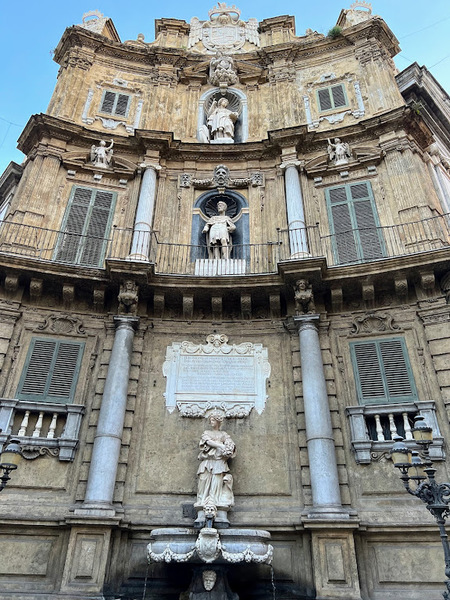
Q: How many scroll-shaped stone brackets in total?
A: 13